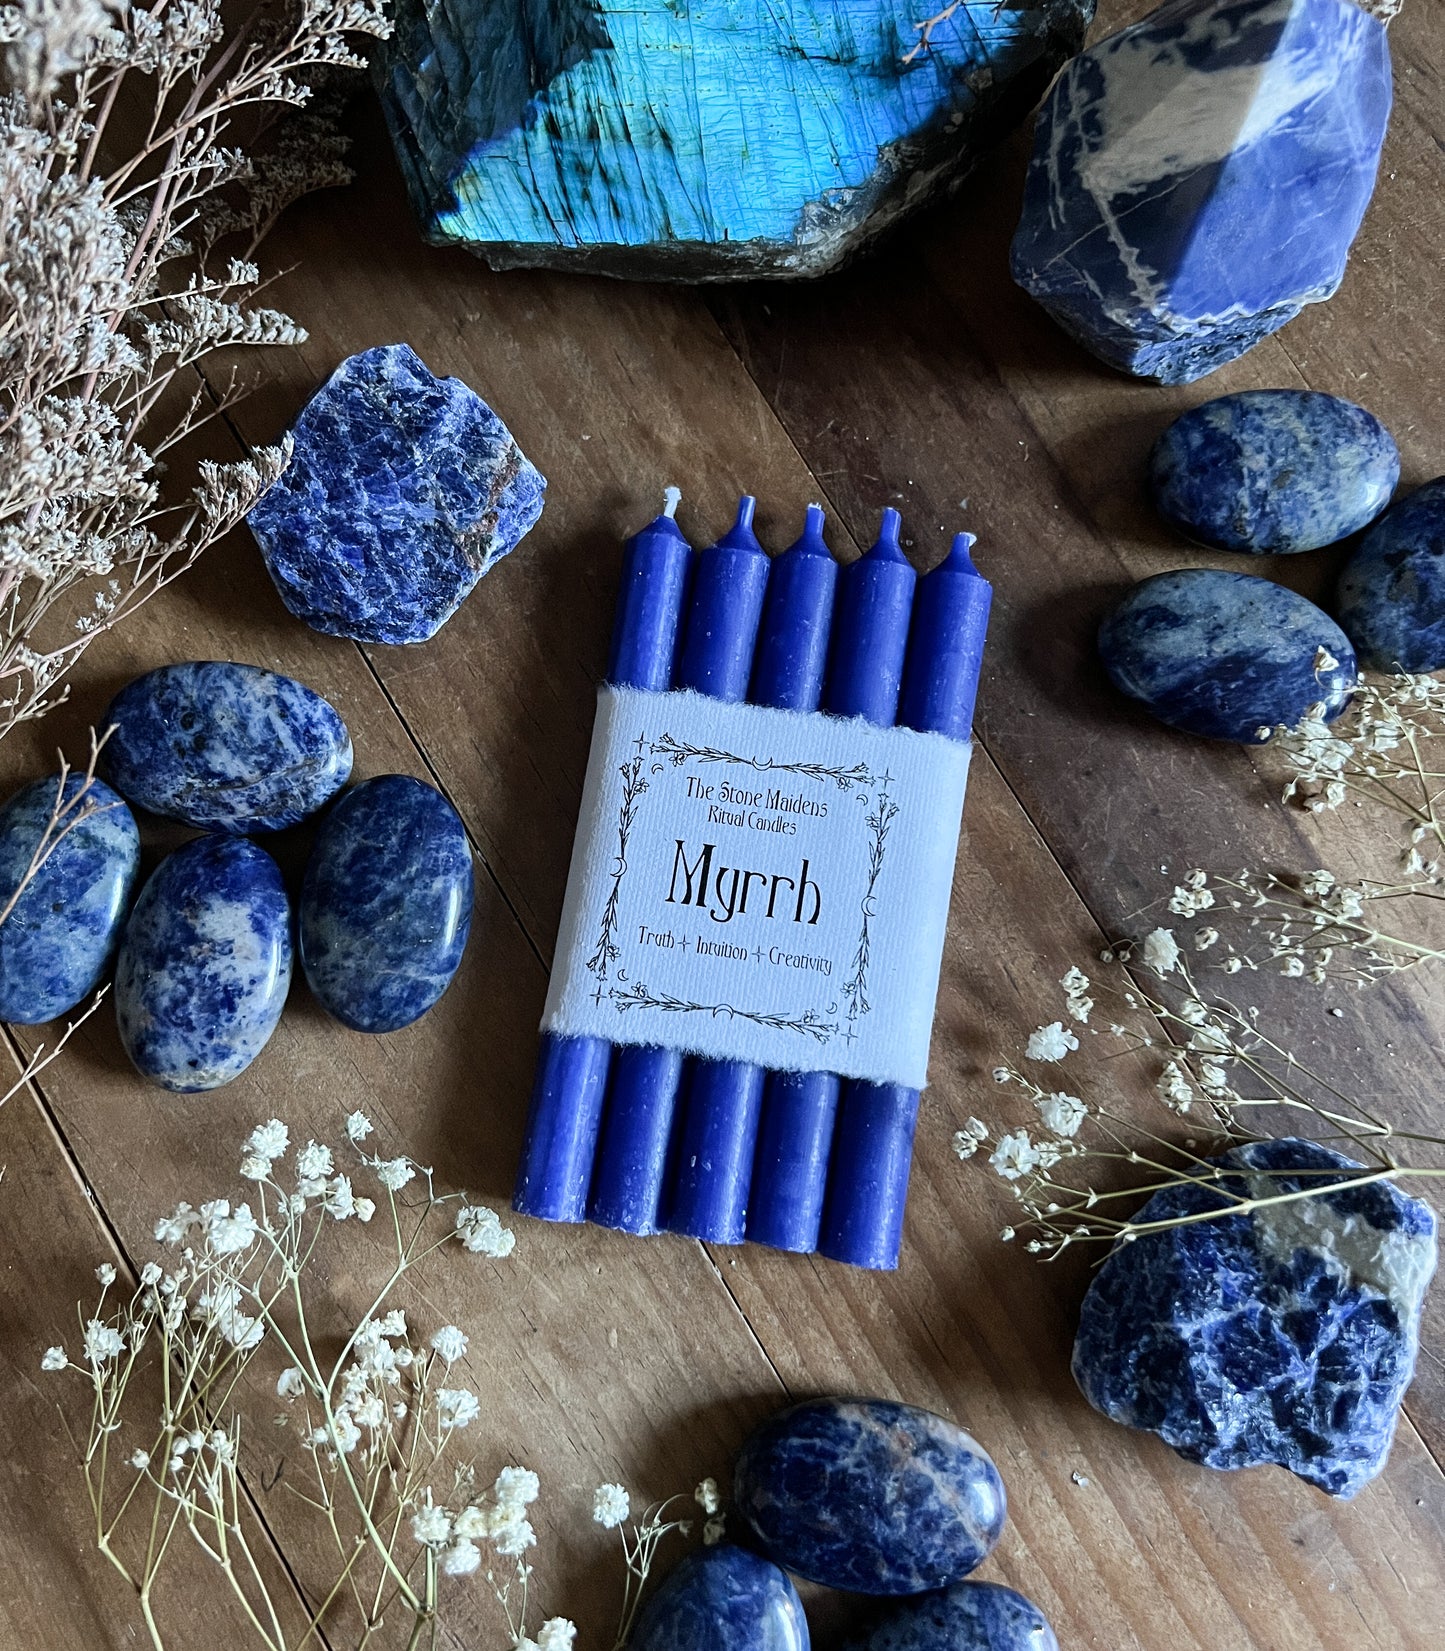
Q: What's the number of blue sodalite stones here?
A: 13